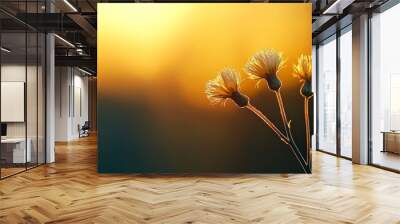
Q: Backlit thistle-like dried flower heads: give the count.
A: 3